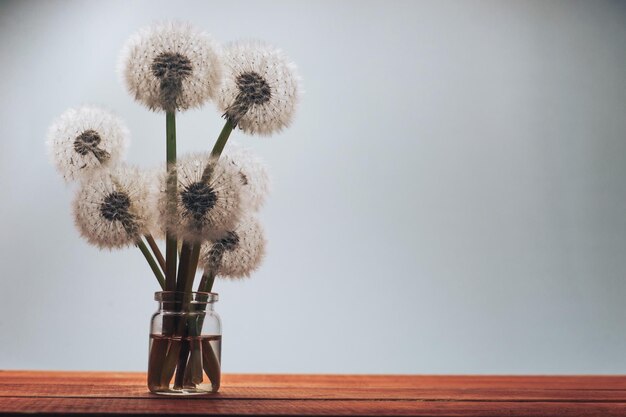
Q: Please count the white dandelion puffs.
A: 7